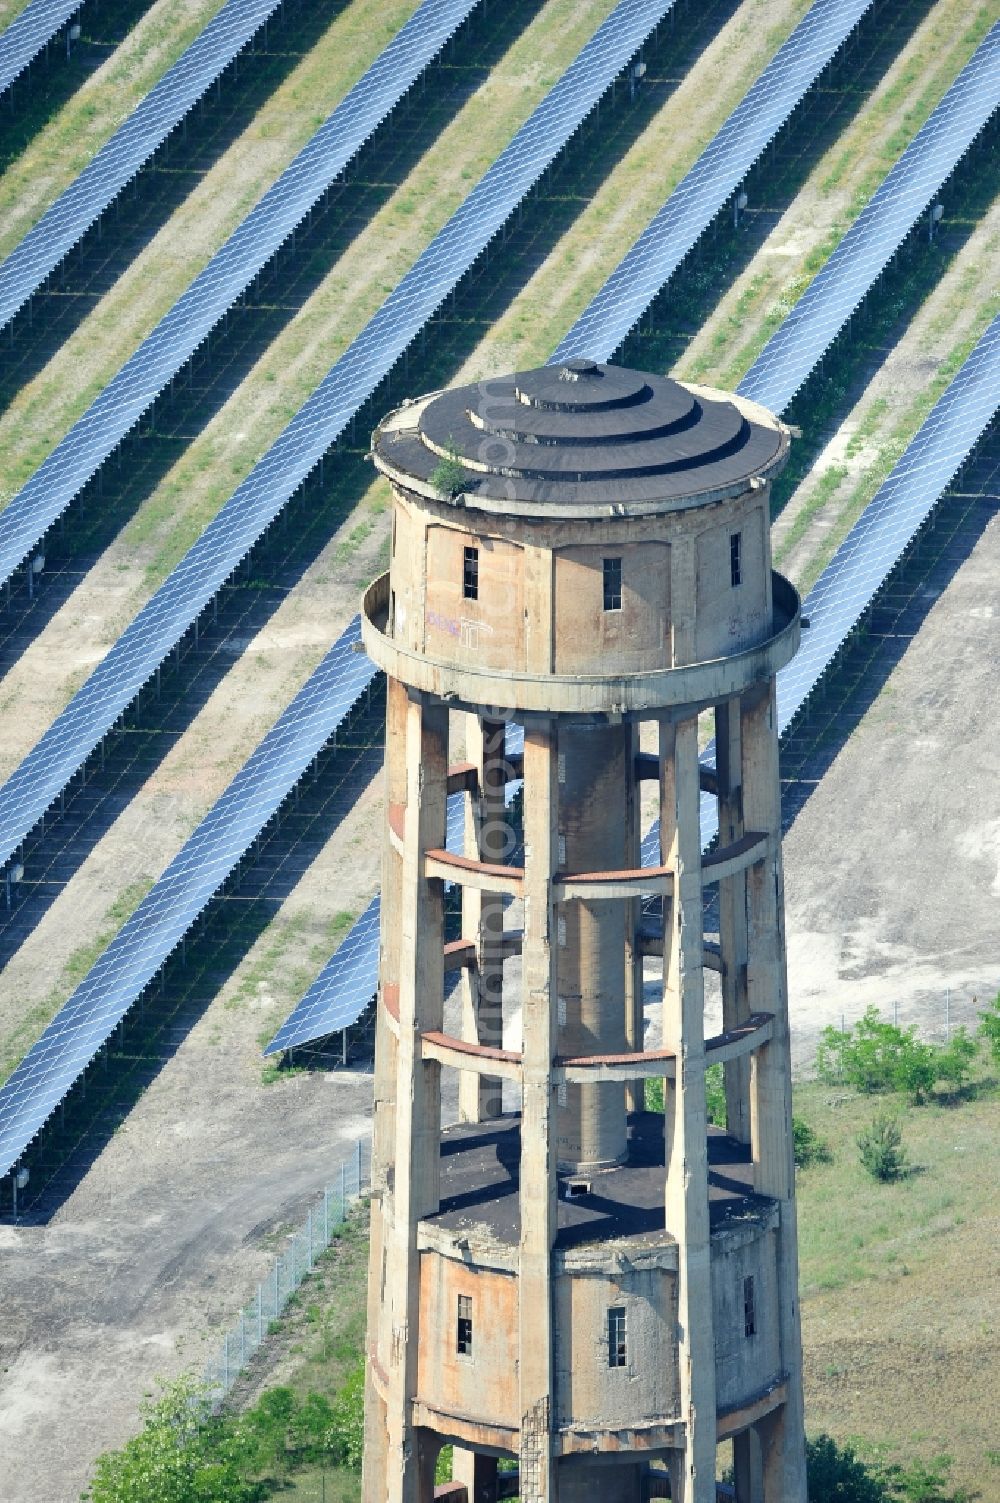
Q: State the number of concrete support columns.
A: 8